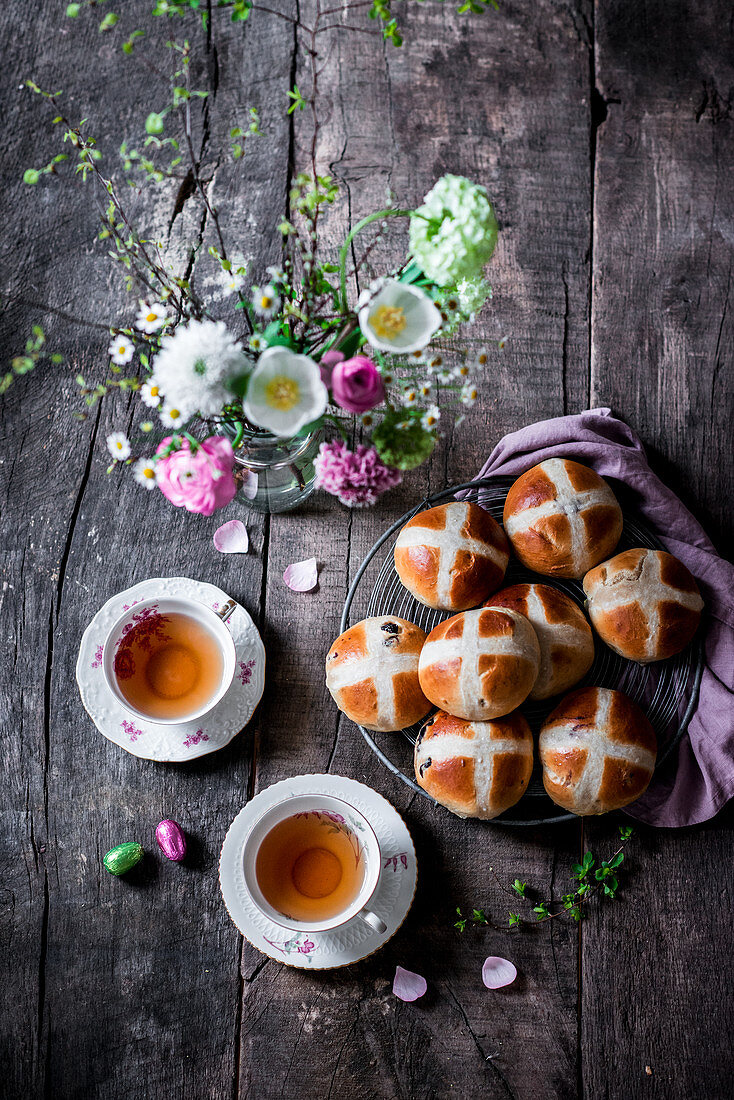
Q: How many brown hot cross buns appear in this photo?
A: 8